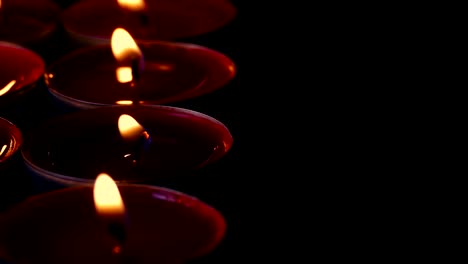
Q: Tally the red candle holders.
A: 7